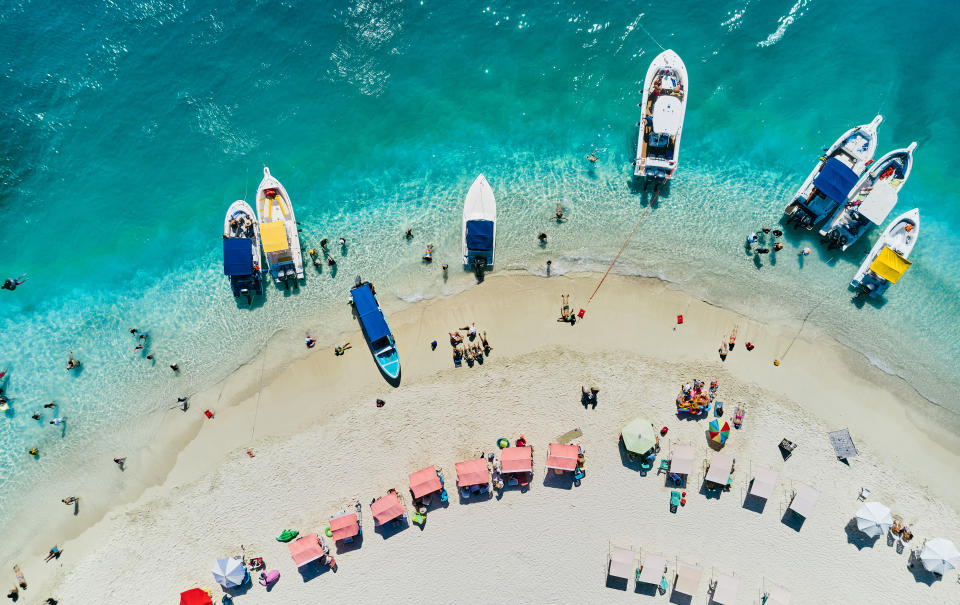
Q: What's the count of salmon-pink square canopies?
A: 7